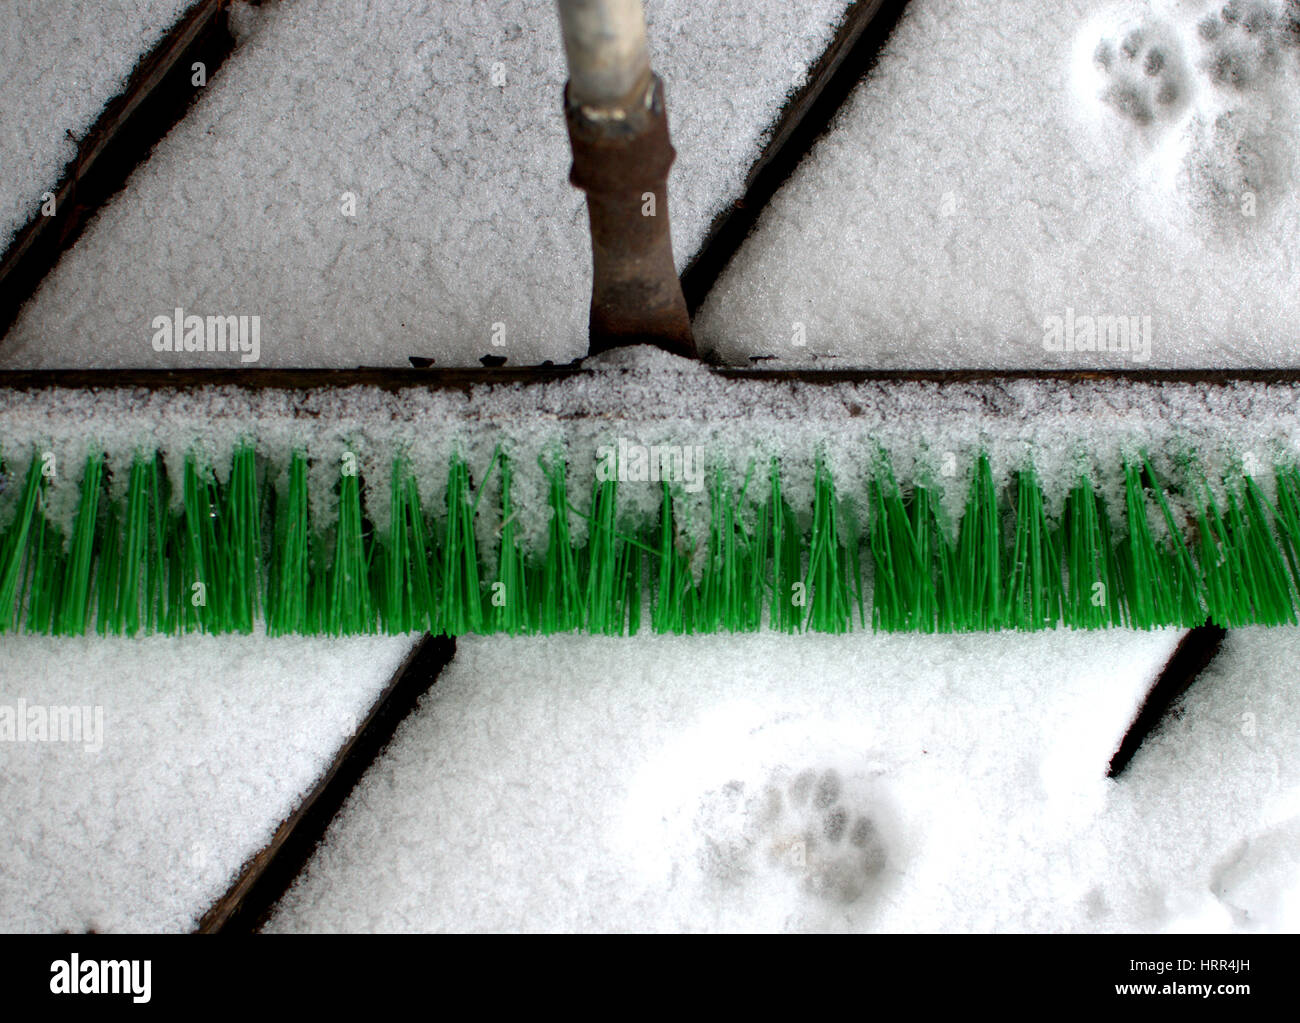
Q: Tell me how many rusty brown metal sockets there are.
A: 1